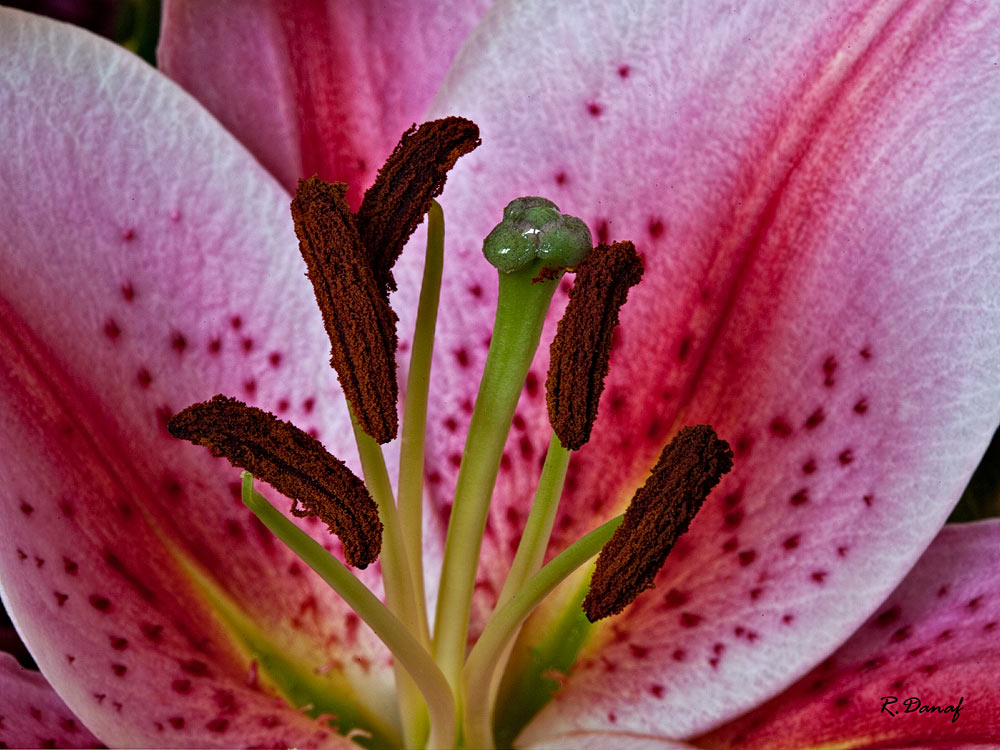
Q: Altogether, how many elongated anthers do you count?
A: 5